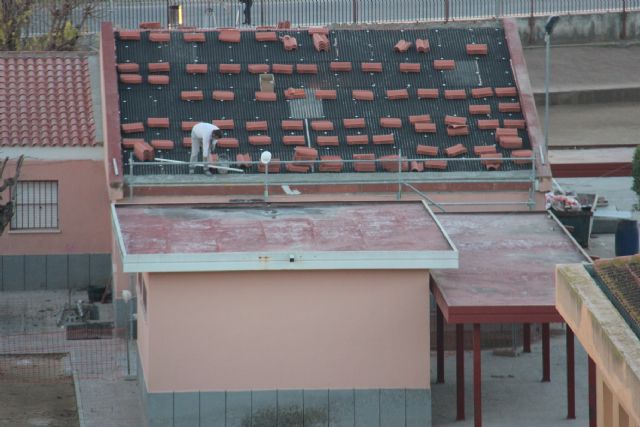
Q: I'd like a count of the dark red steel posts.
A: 7